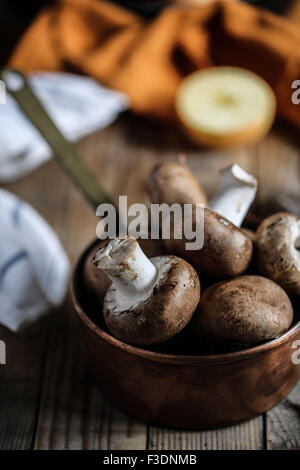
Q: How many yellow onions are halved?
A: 1